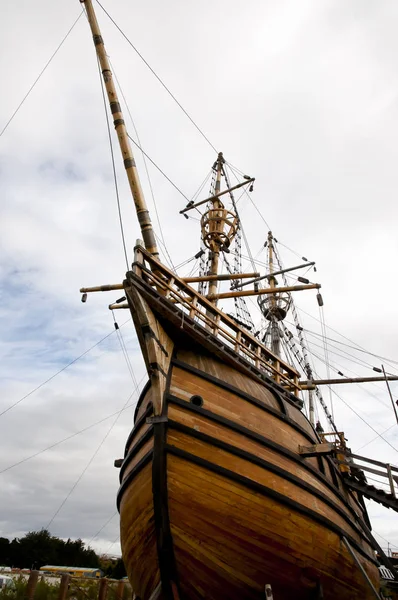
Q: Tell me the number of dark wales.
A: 4